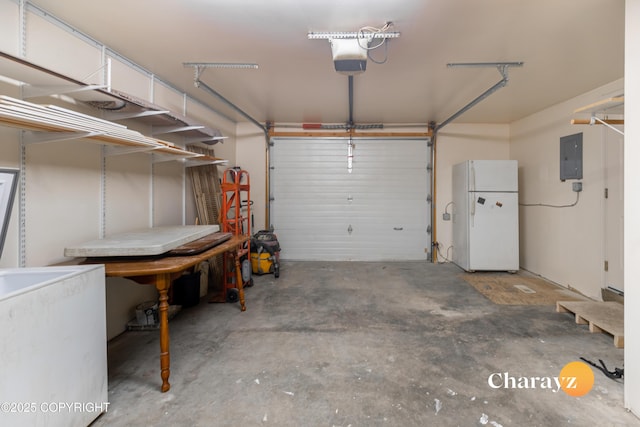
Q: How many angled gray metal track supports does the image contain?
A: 2